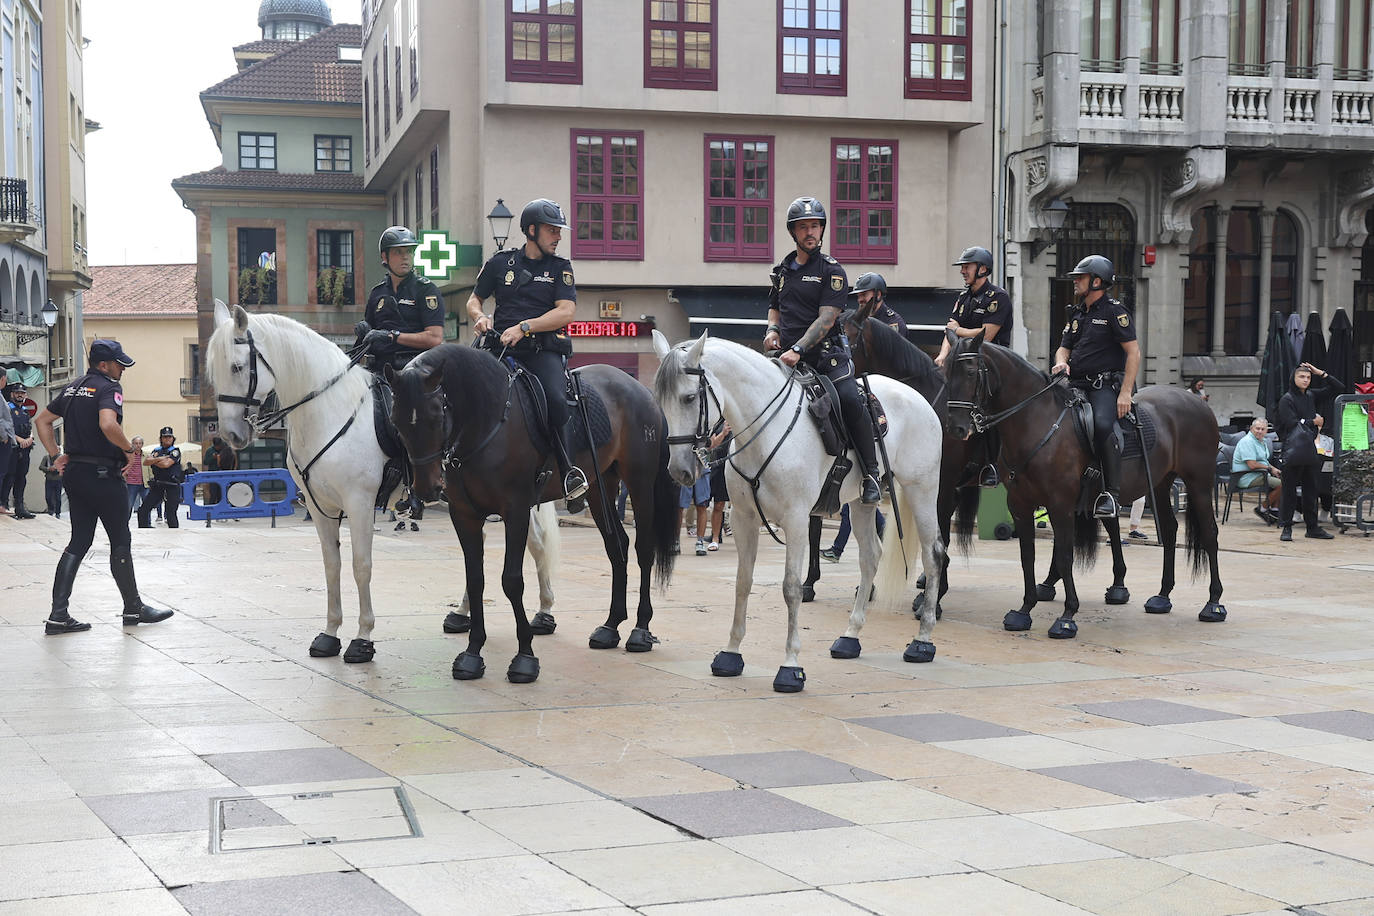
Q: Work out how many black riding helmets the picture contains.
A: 6